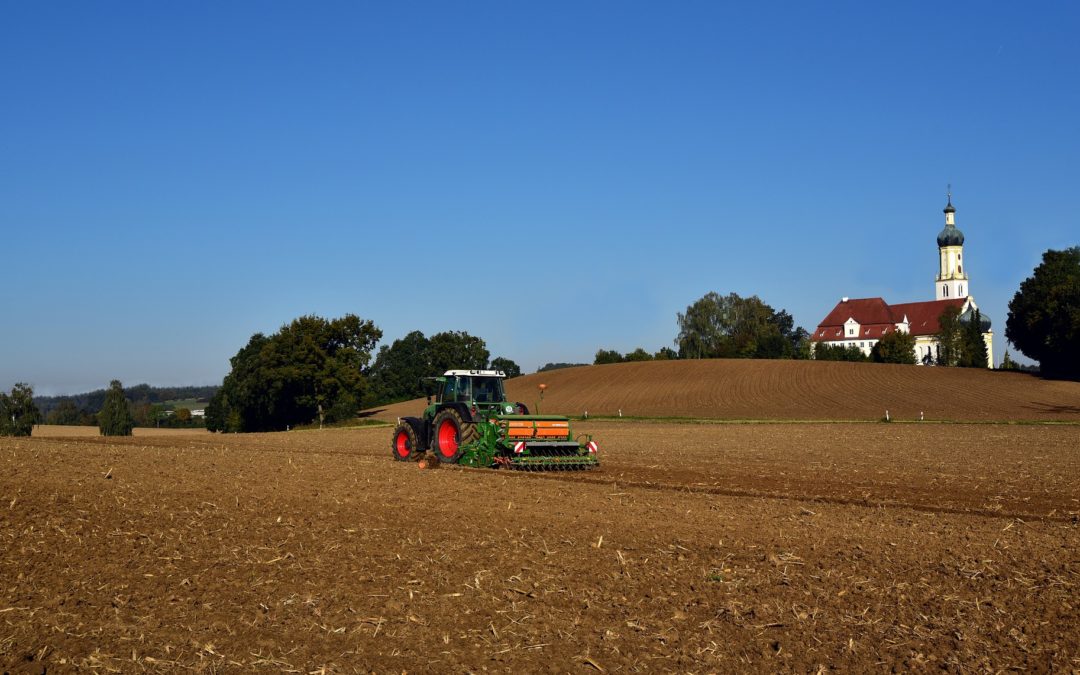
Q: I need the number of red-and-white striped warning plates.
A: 2